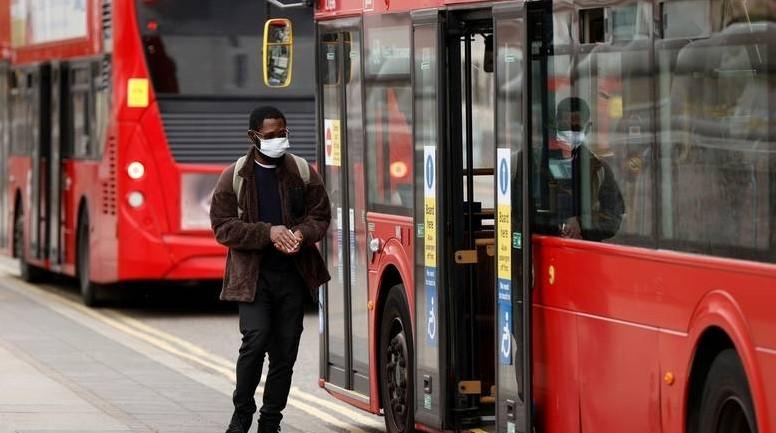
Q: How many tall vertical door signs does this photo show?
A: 2